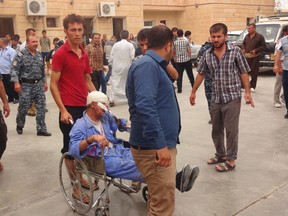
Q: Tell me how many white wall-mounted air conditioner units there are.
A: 2